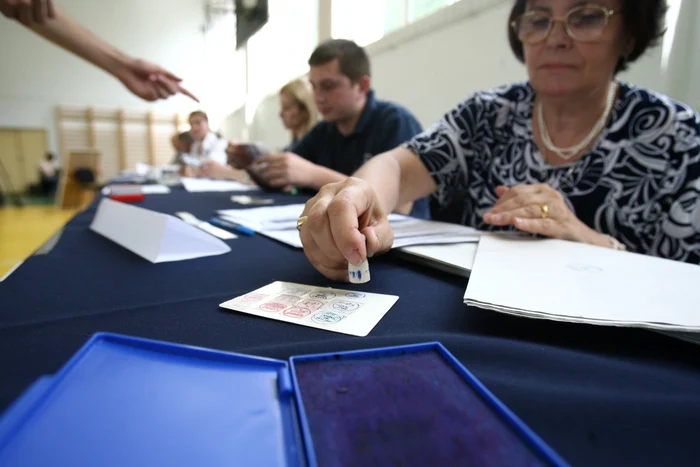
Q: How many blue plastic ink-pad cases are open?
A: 1